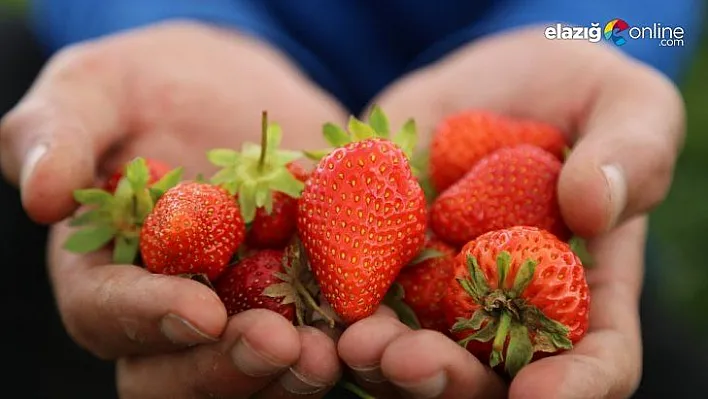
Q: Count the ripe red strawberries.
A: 9